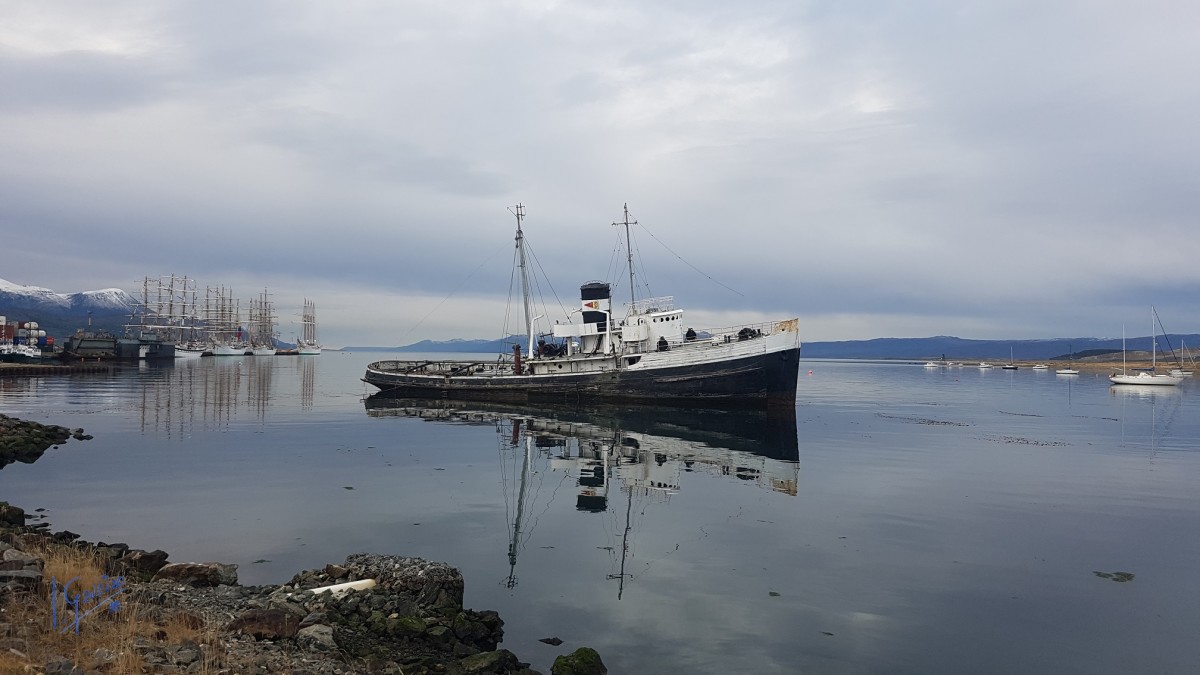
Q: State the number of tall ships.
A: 4